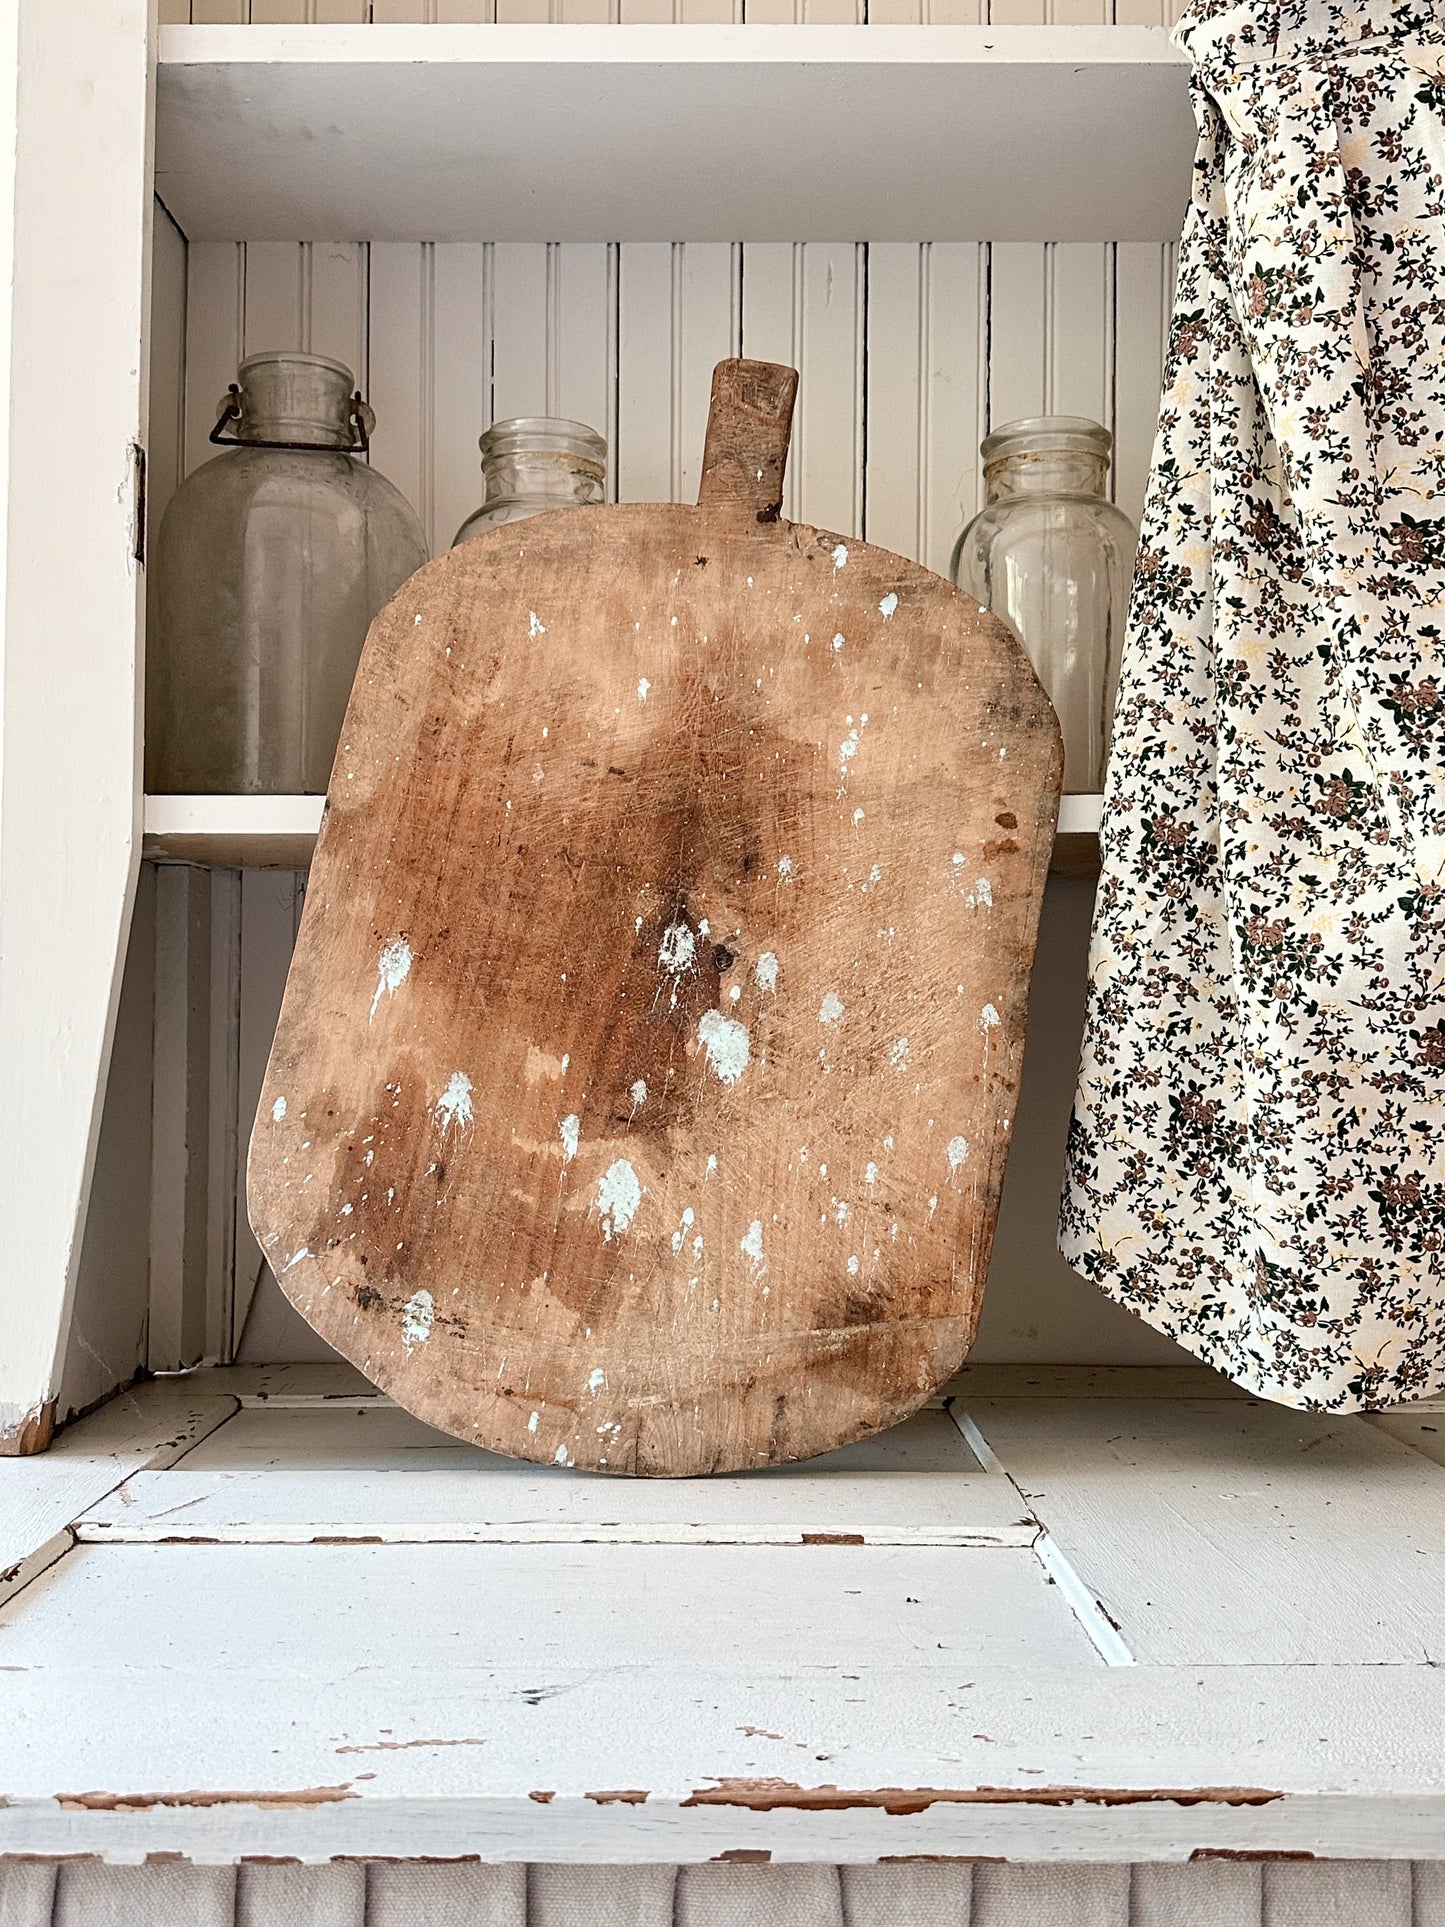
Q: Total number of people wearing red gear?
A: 0